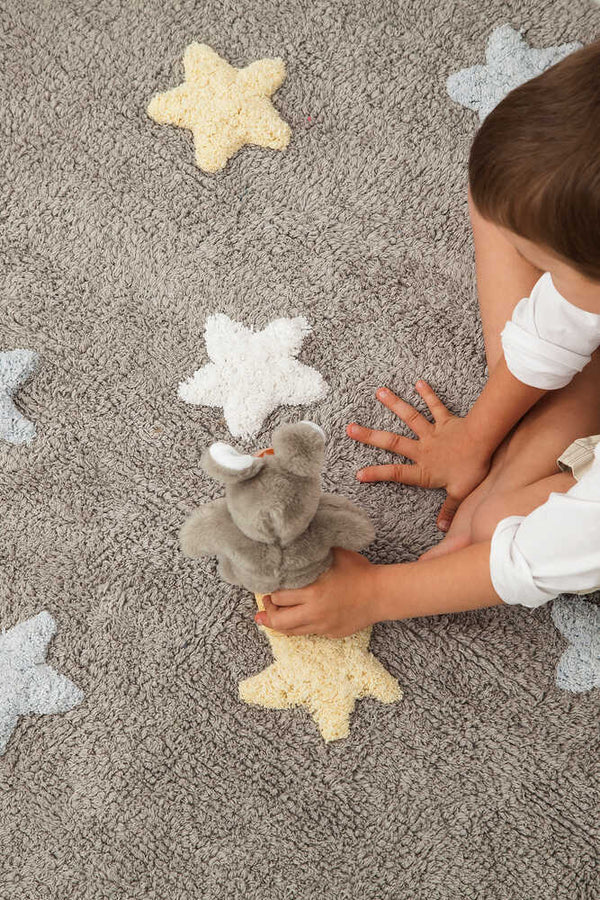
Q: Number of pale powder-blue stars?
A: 4